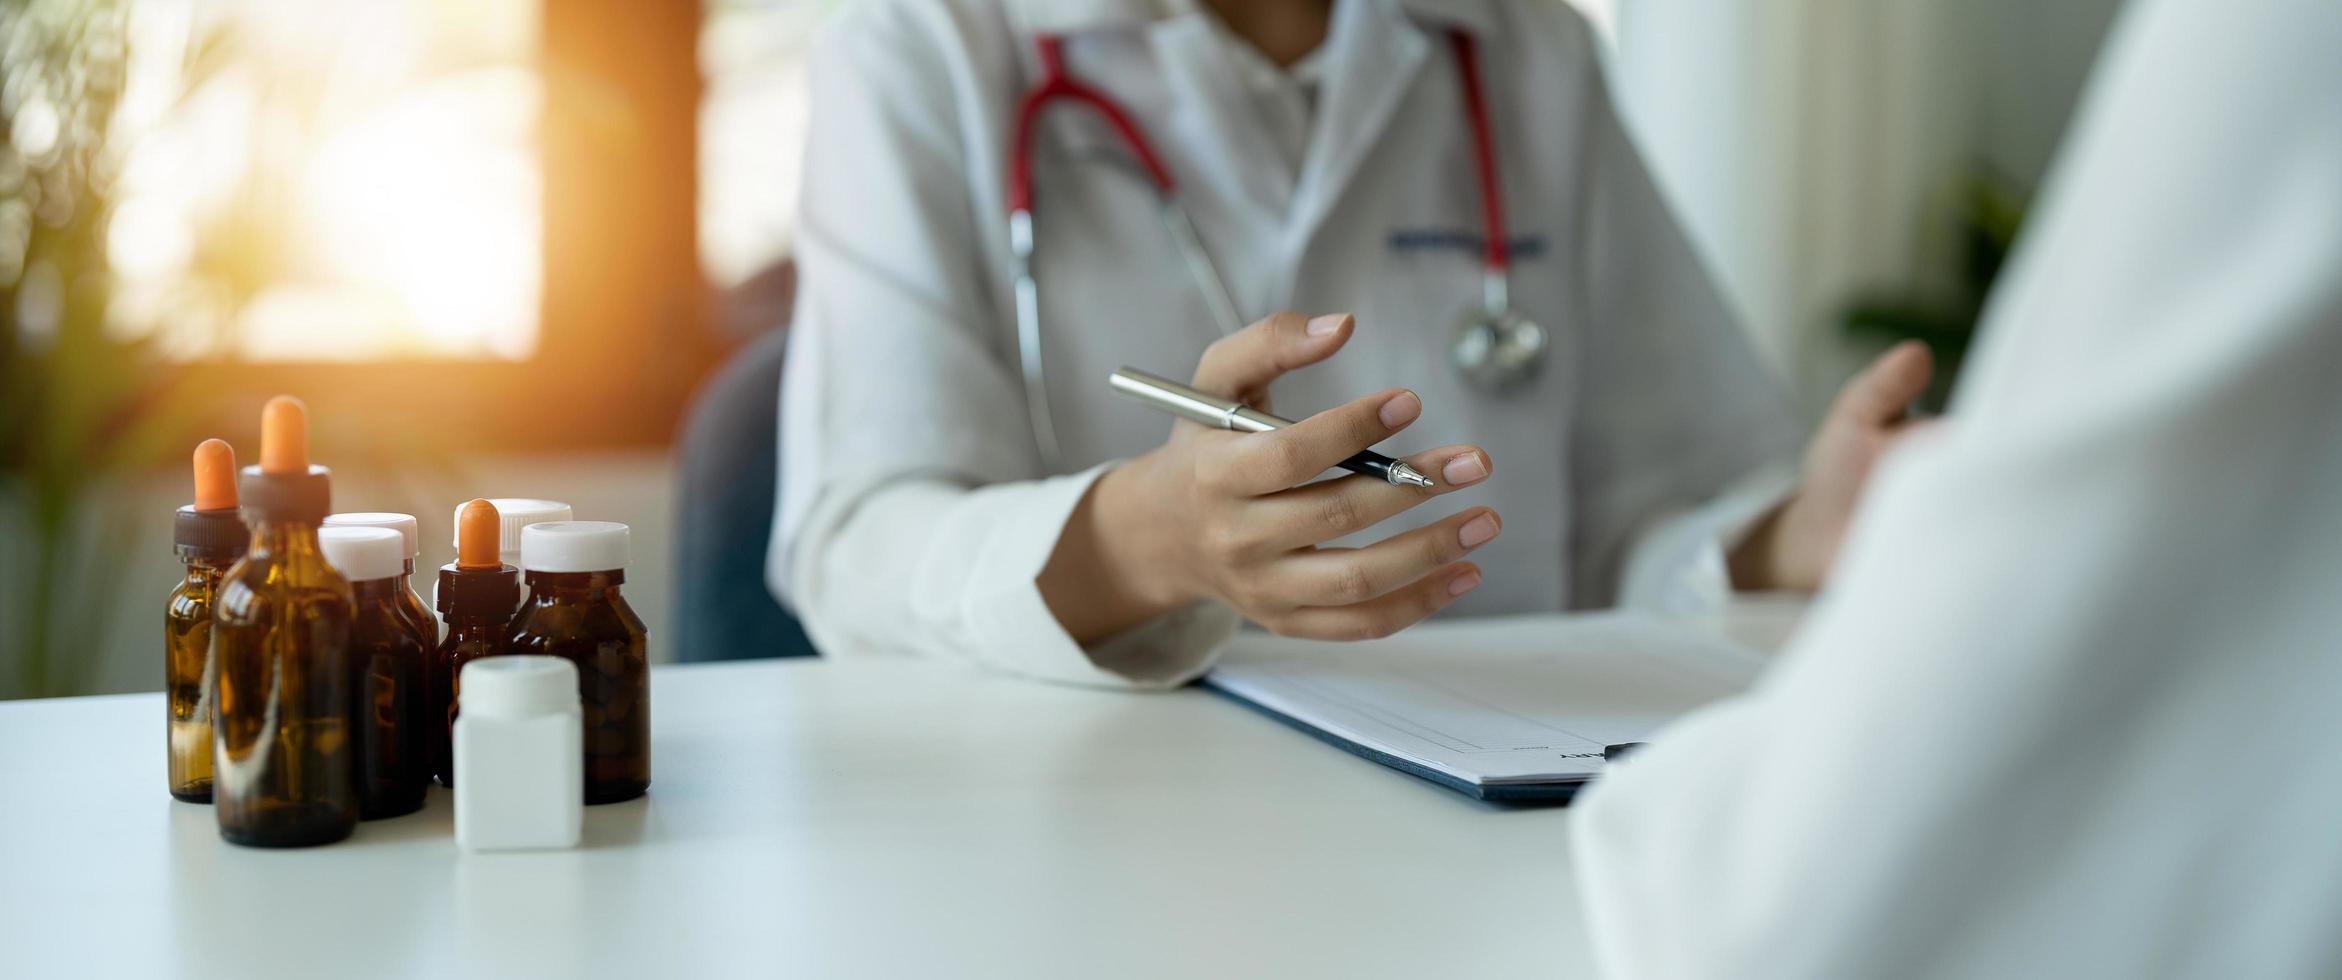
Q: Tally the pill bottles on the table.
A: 5